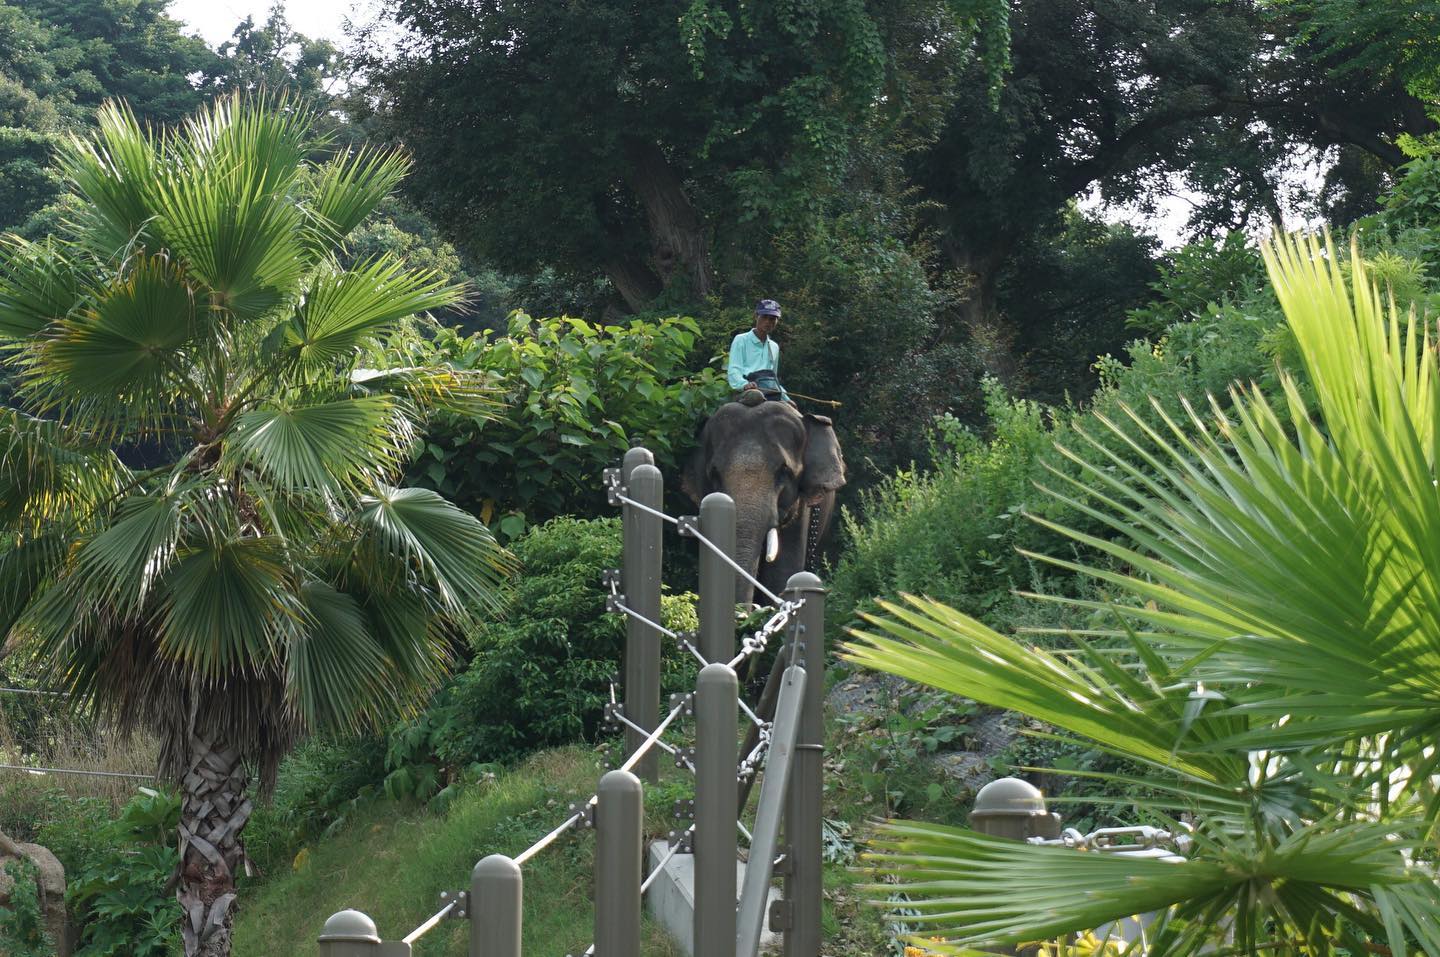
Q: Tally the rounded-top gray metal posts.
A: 9